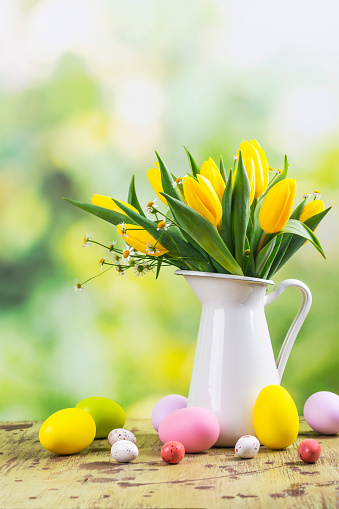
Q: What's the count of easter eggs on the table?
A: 11